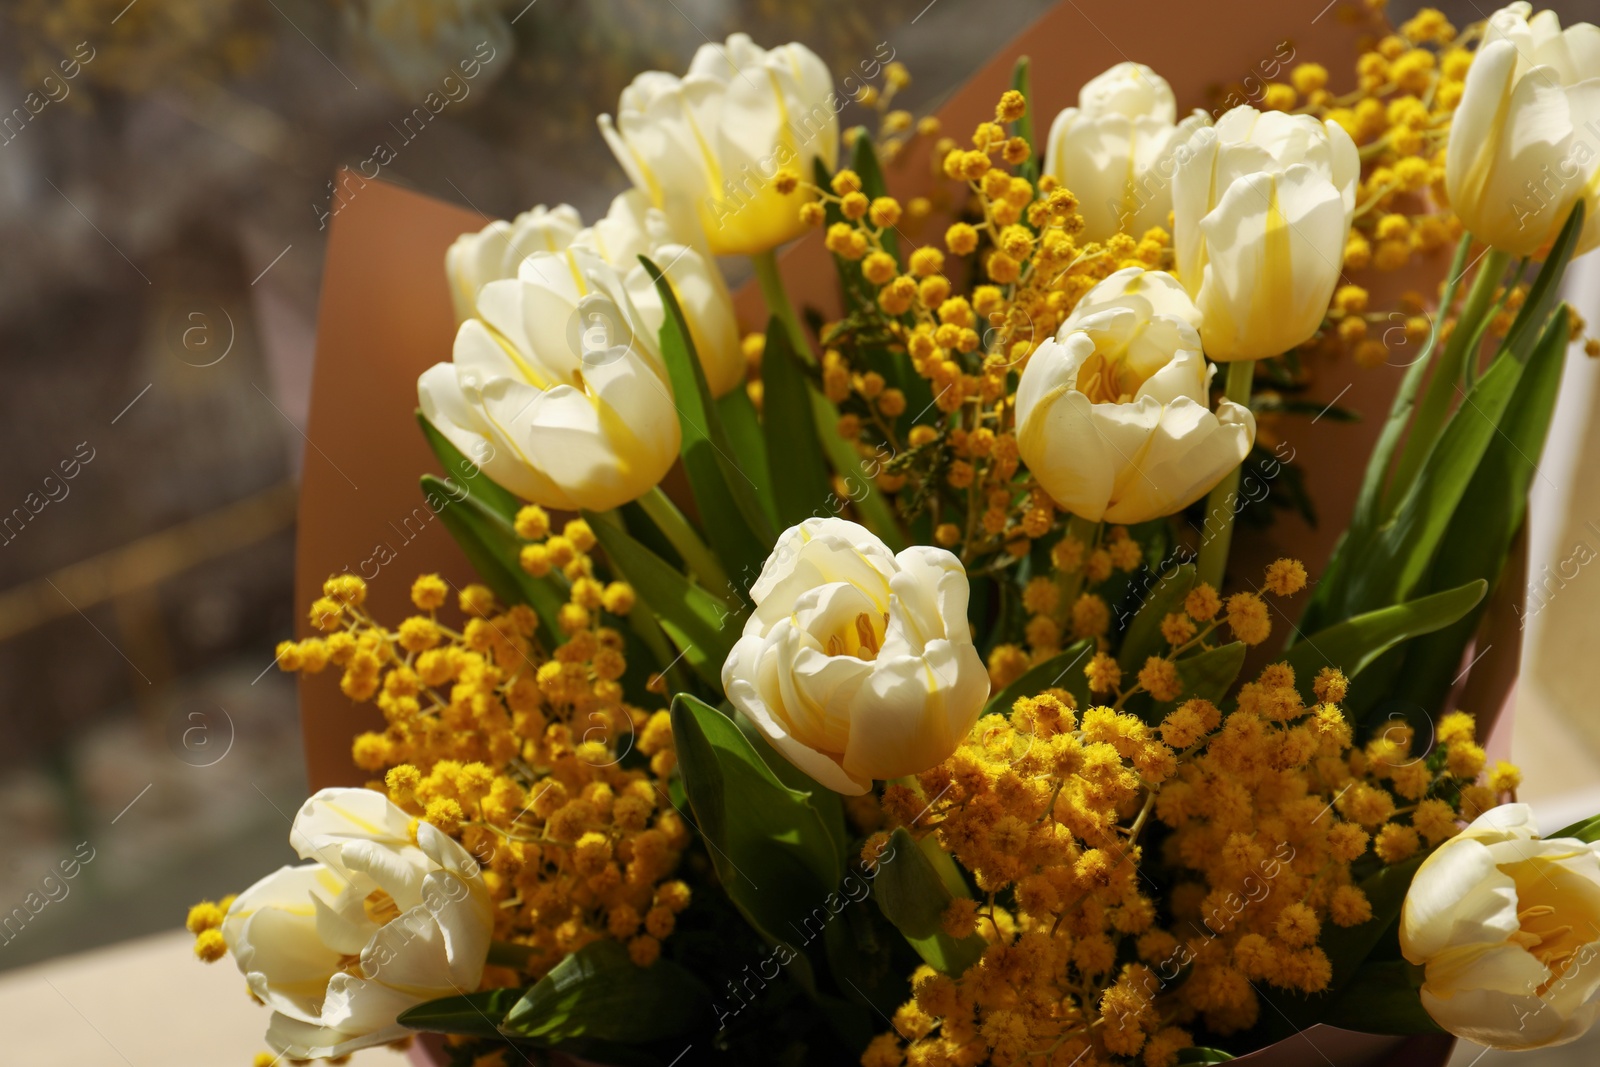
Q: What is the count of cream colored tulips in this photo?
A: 11